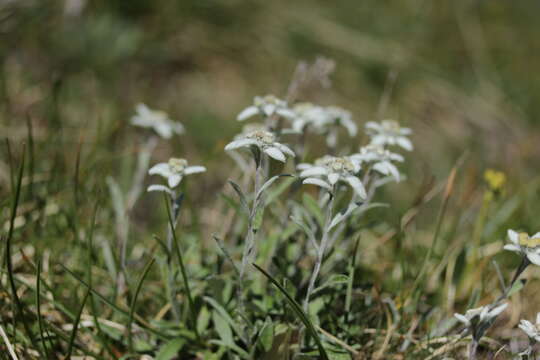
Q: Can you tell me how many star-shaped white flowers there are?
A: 12